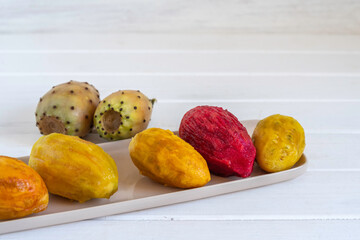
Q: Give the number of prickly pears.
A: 7